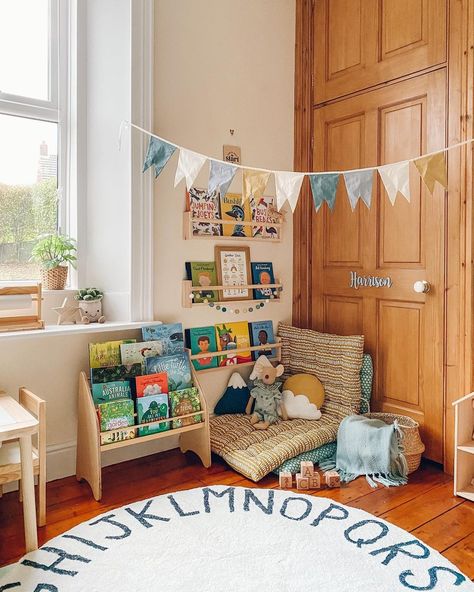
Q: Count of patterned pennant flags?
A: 0